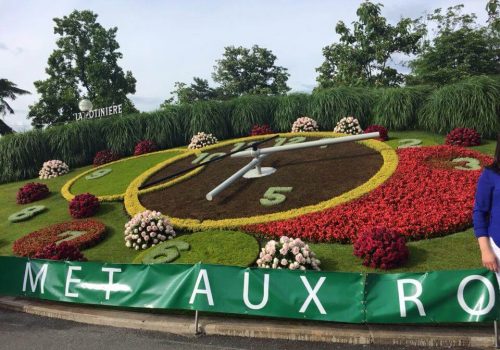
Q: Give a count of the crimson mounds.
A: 9